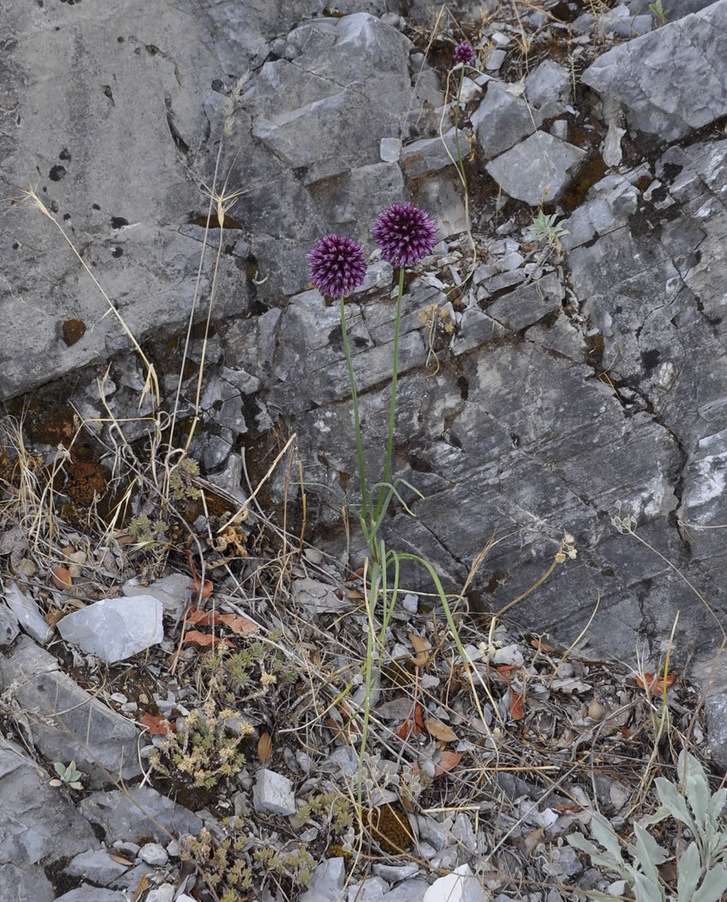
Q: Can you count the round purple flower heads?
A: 3